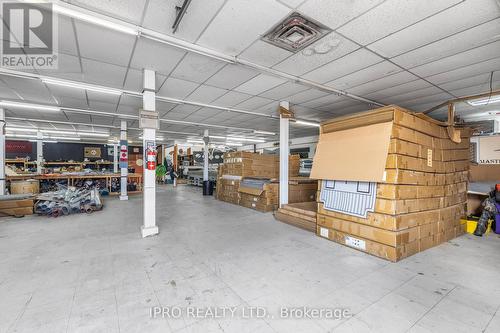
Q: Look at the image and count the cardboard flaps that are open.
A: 1